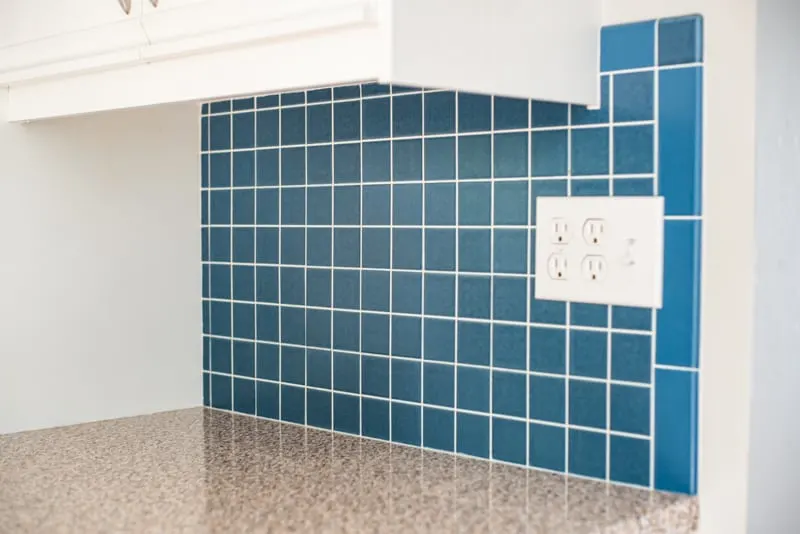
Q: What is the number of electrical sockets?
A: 4